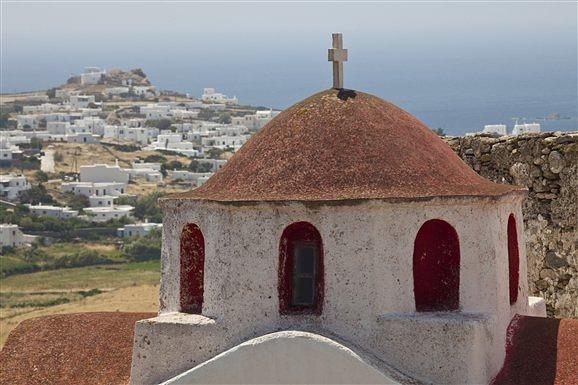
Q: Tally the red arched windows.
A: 4